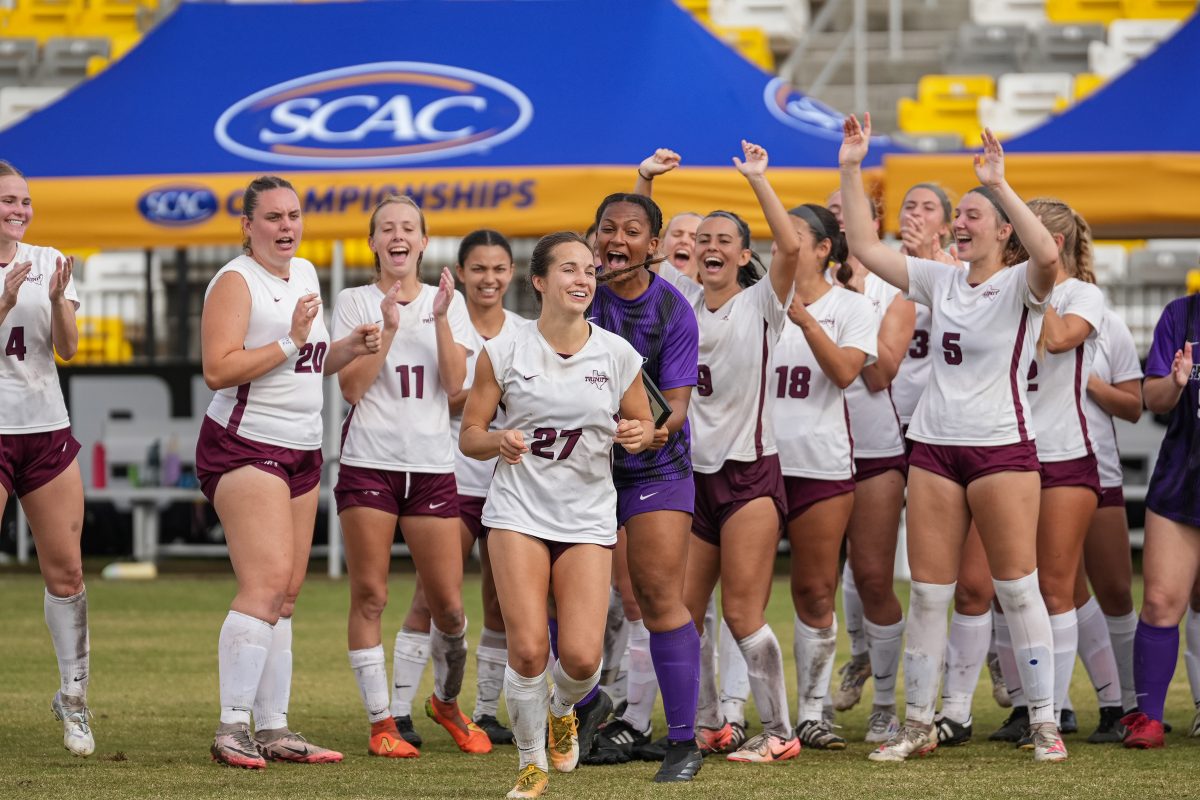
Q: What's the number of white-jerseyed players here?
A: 13